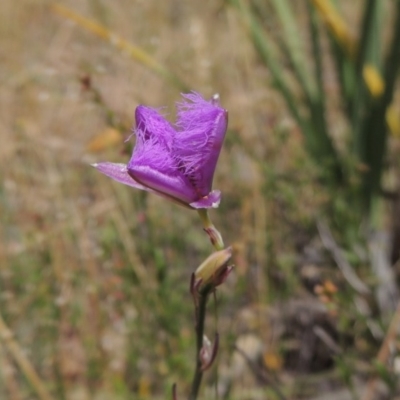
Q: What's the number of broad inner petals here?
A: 3